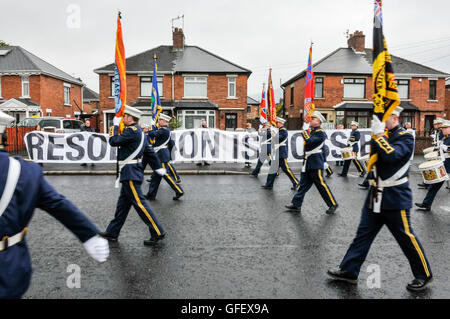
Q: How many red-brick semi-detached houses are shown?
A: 3